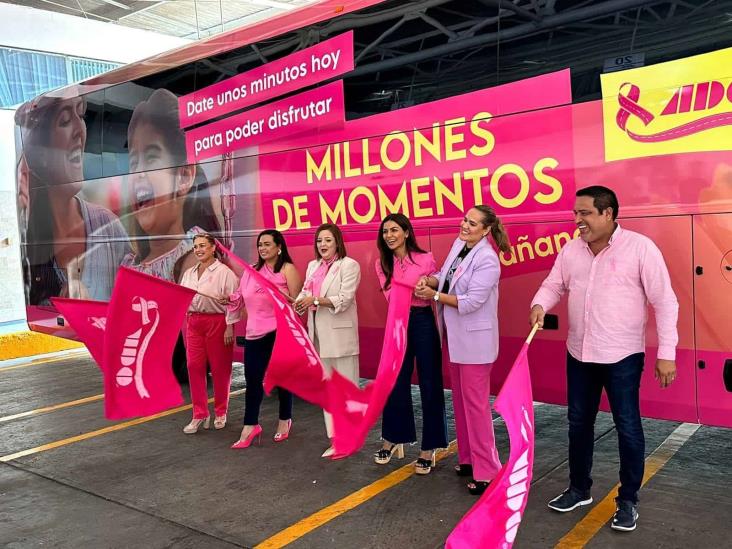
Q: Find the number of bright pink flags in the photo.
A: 5